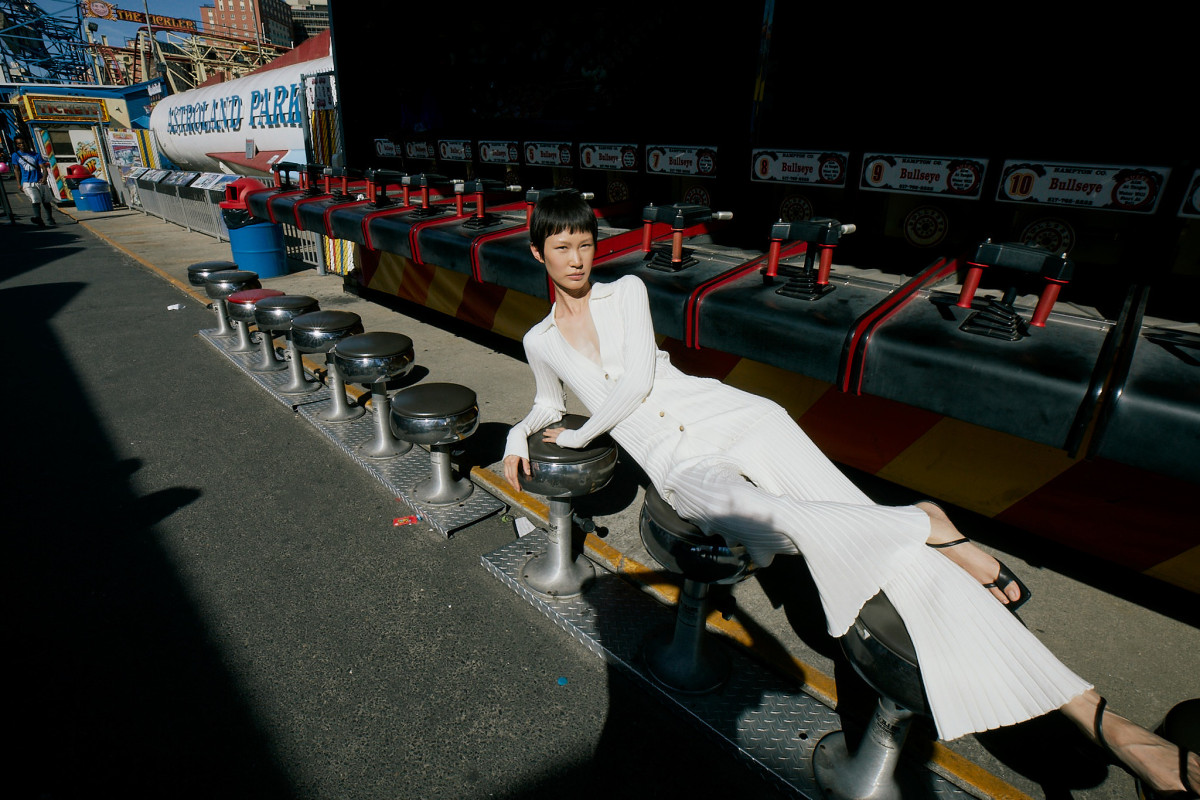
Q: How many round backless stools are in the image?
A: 11